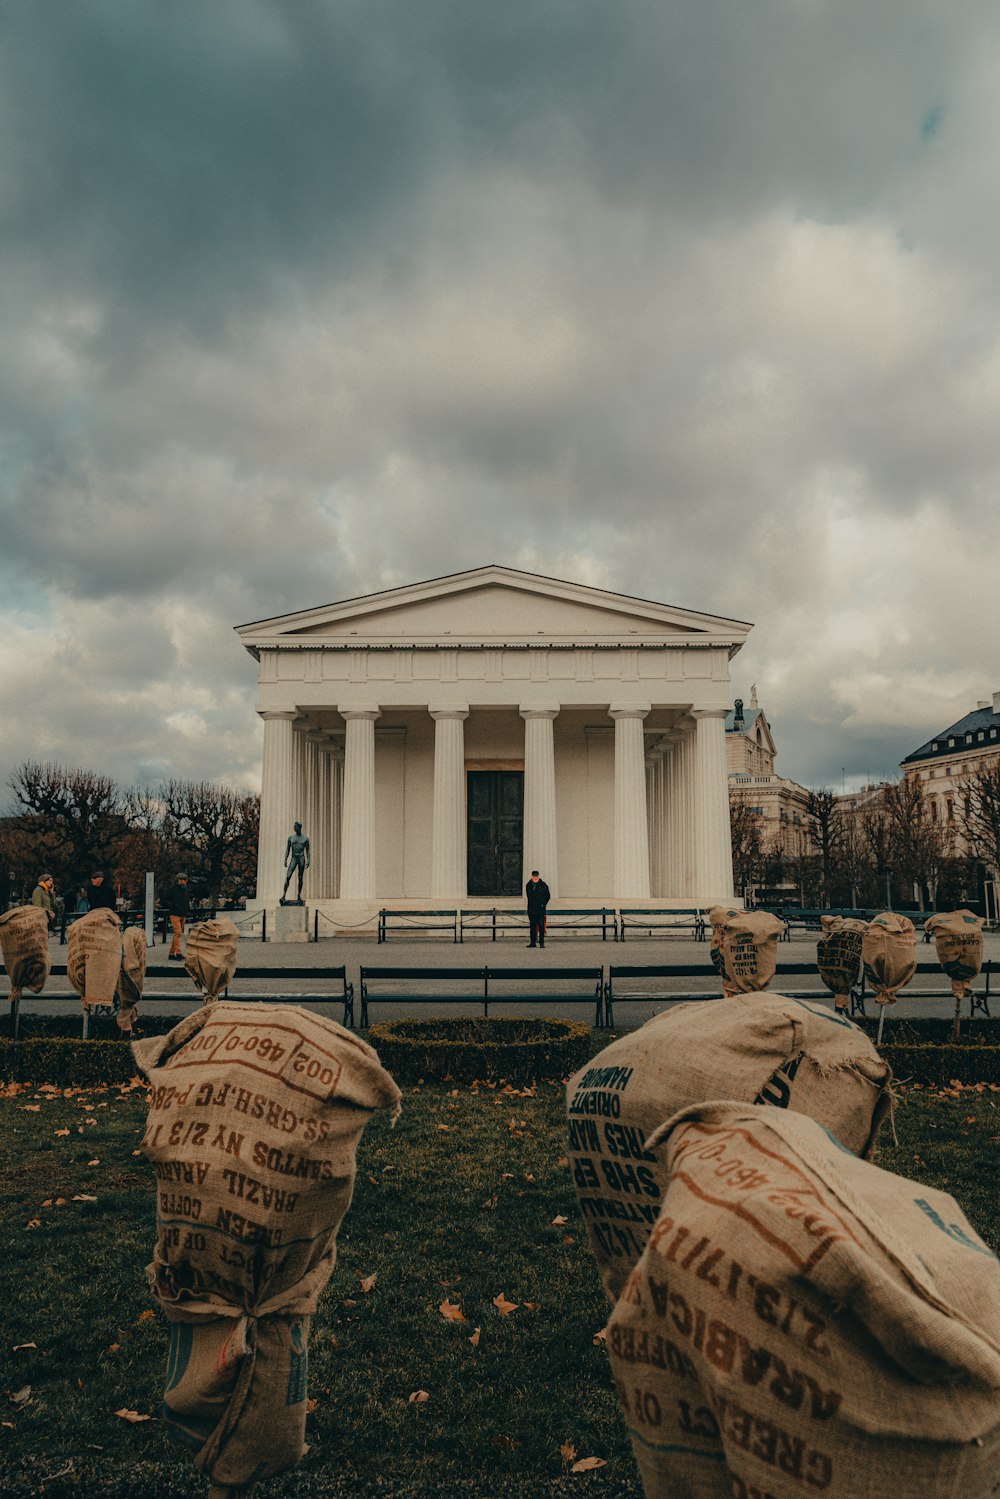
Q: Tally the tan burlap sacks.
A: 12